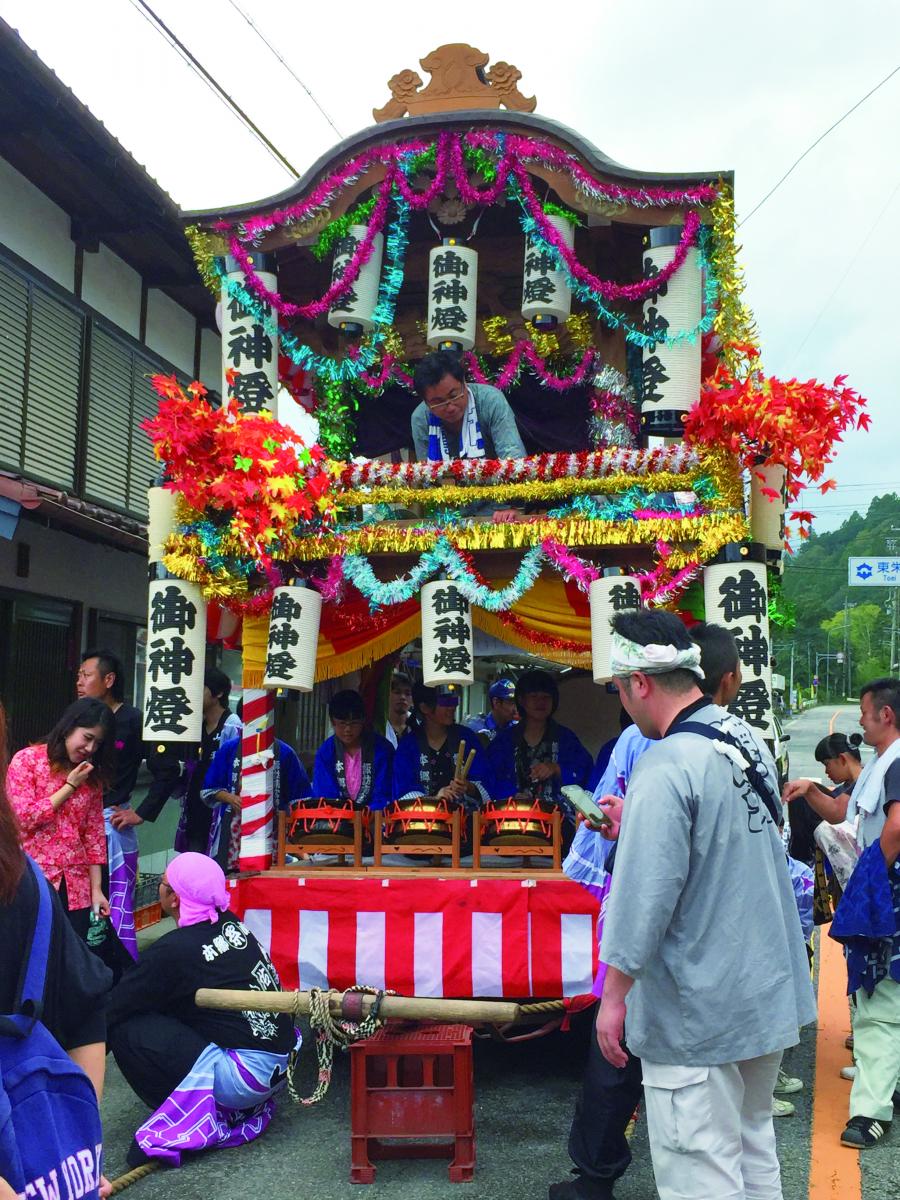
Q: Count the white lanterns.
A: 12